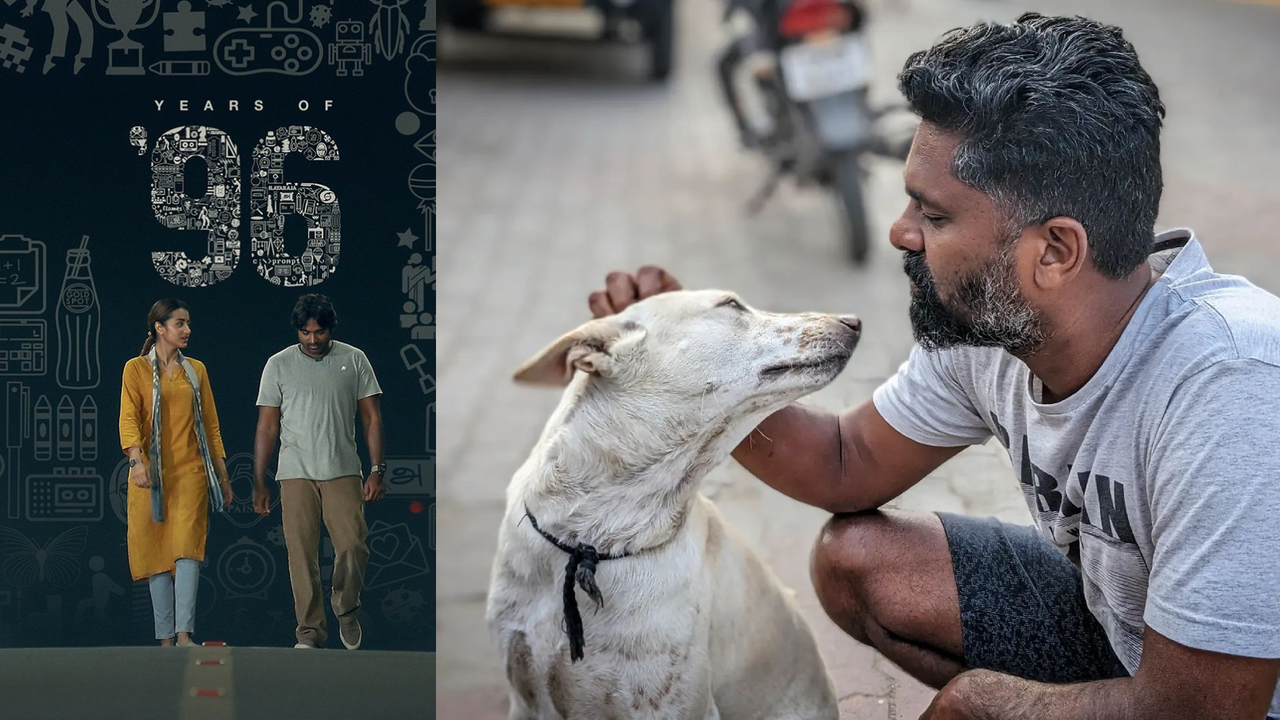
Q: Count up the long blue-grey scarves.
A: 1